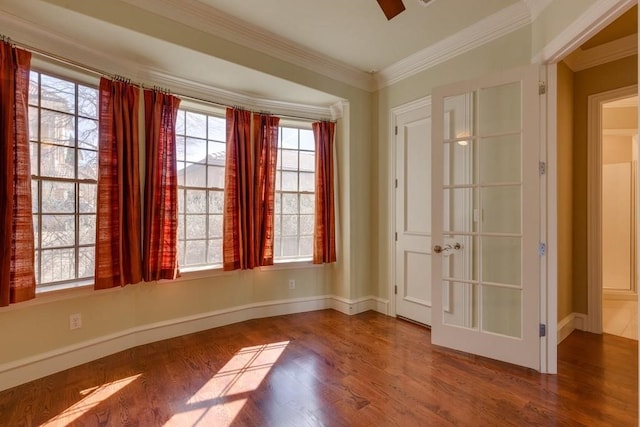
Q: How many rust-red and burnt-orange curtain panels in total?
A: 6